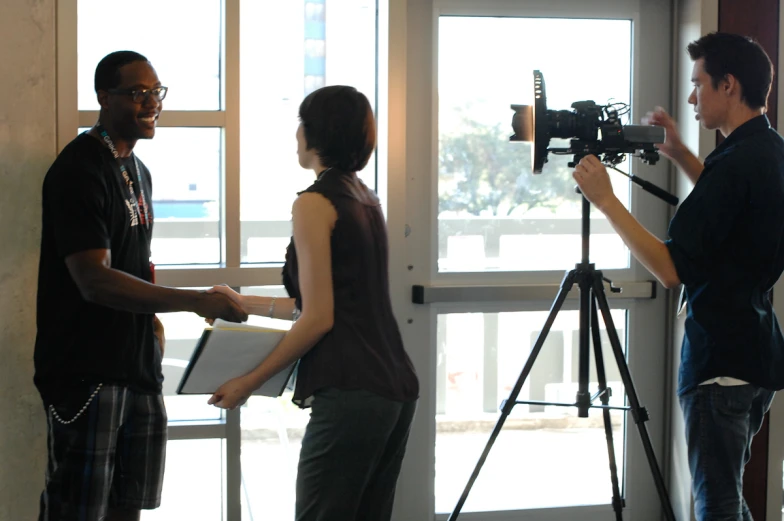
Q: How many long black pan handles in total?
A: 1